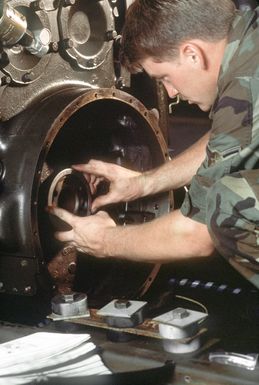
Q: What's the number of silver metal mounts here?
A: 3